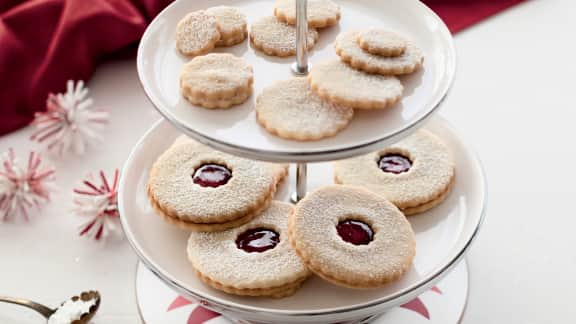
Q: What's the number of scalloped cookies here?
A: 13